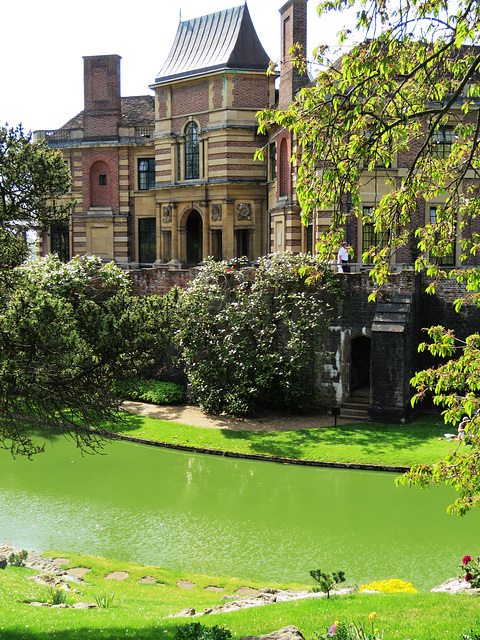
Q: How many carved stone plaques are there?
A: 3